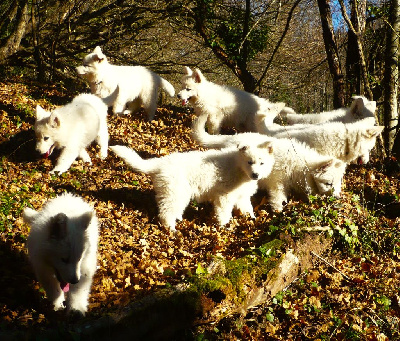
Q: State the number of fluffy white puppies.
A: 8